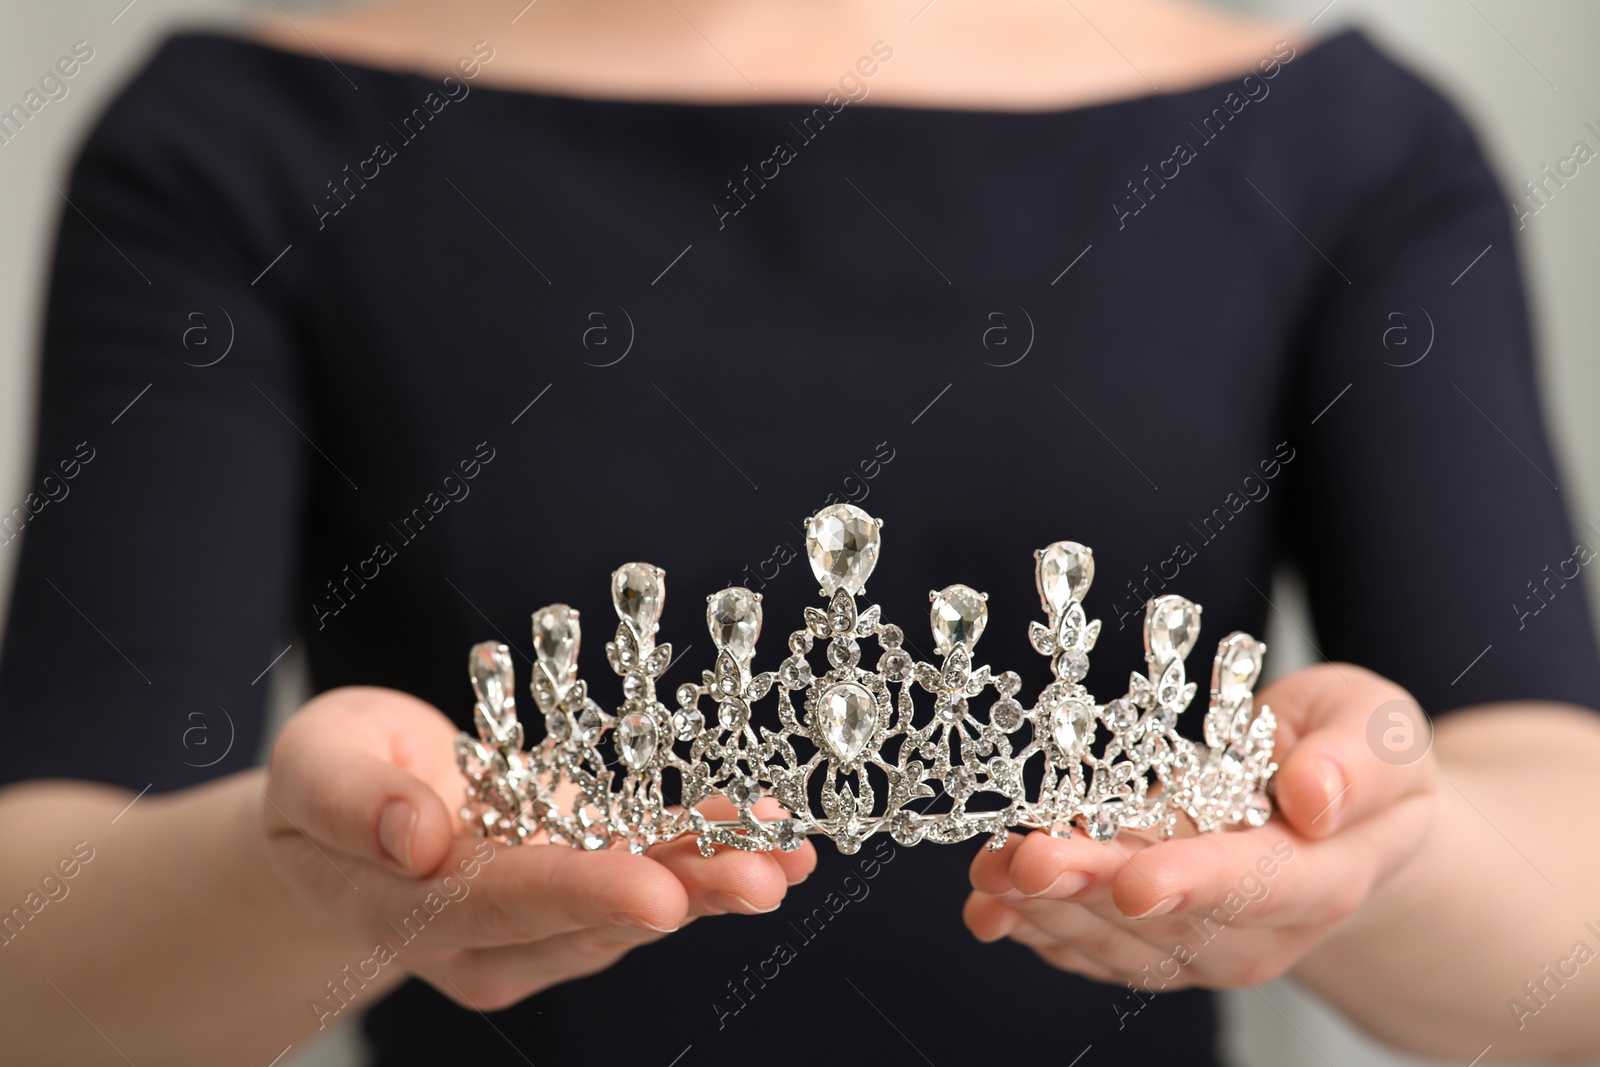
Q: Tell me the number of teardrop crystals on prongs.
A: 9